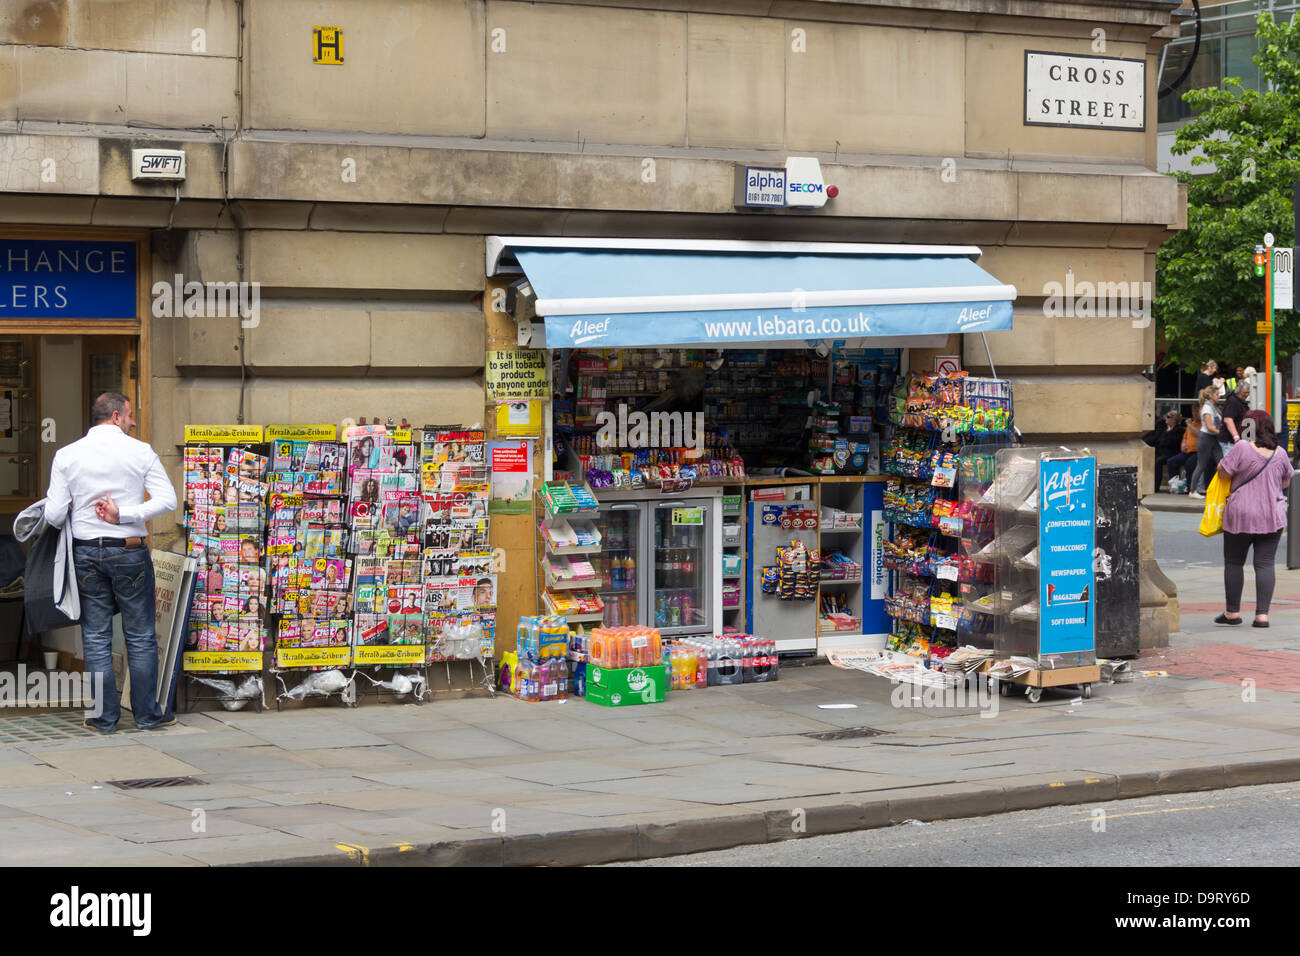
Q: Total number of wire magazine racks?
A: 4